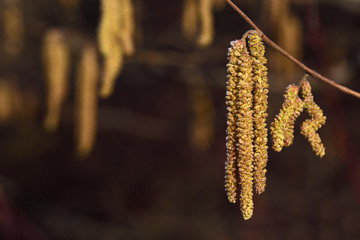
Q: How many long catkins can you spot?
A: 3